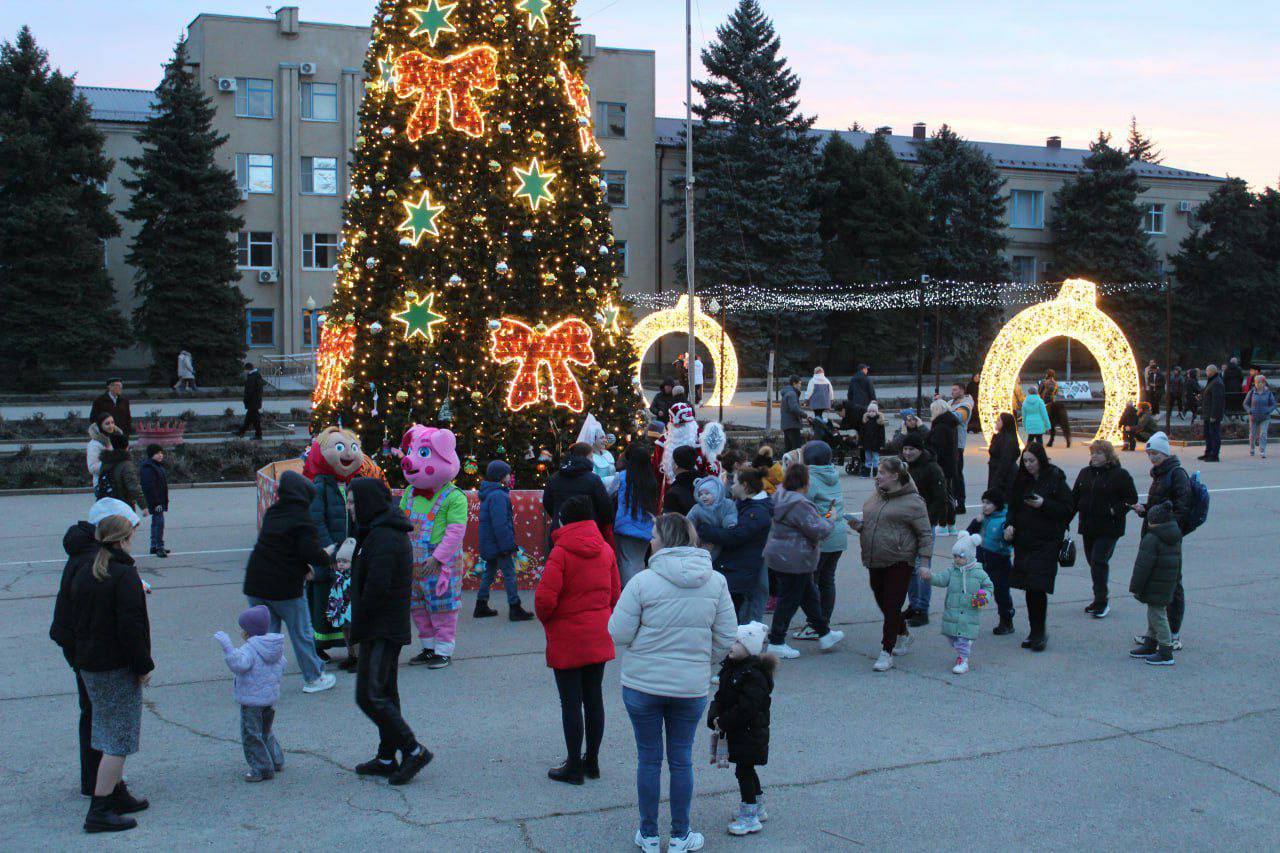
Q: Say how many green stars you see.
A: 7